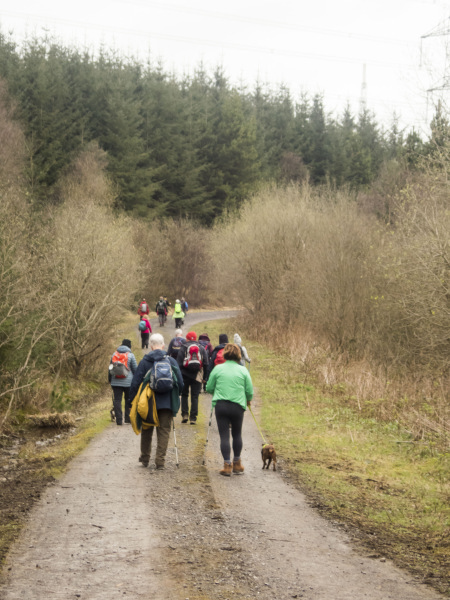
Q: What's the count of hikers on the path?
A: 14